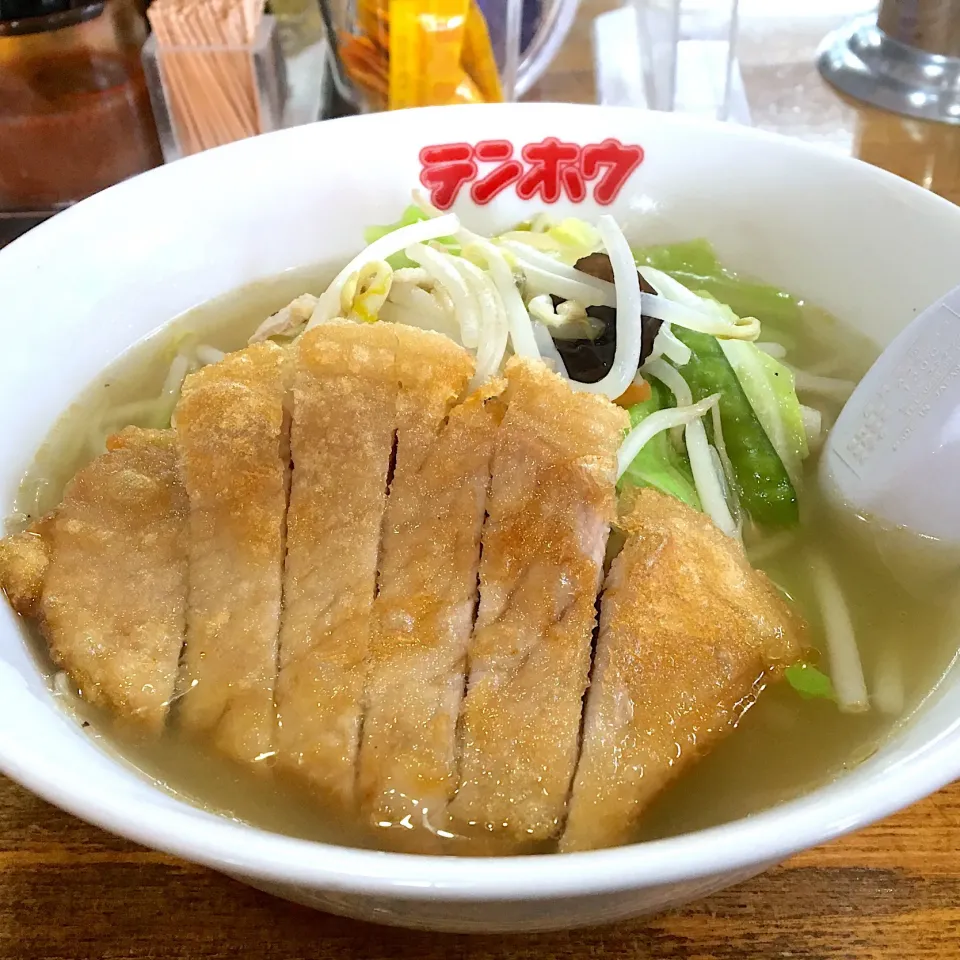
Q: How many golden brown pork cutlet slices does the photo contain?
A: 6